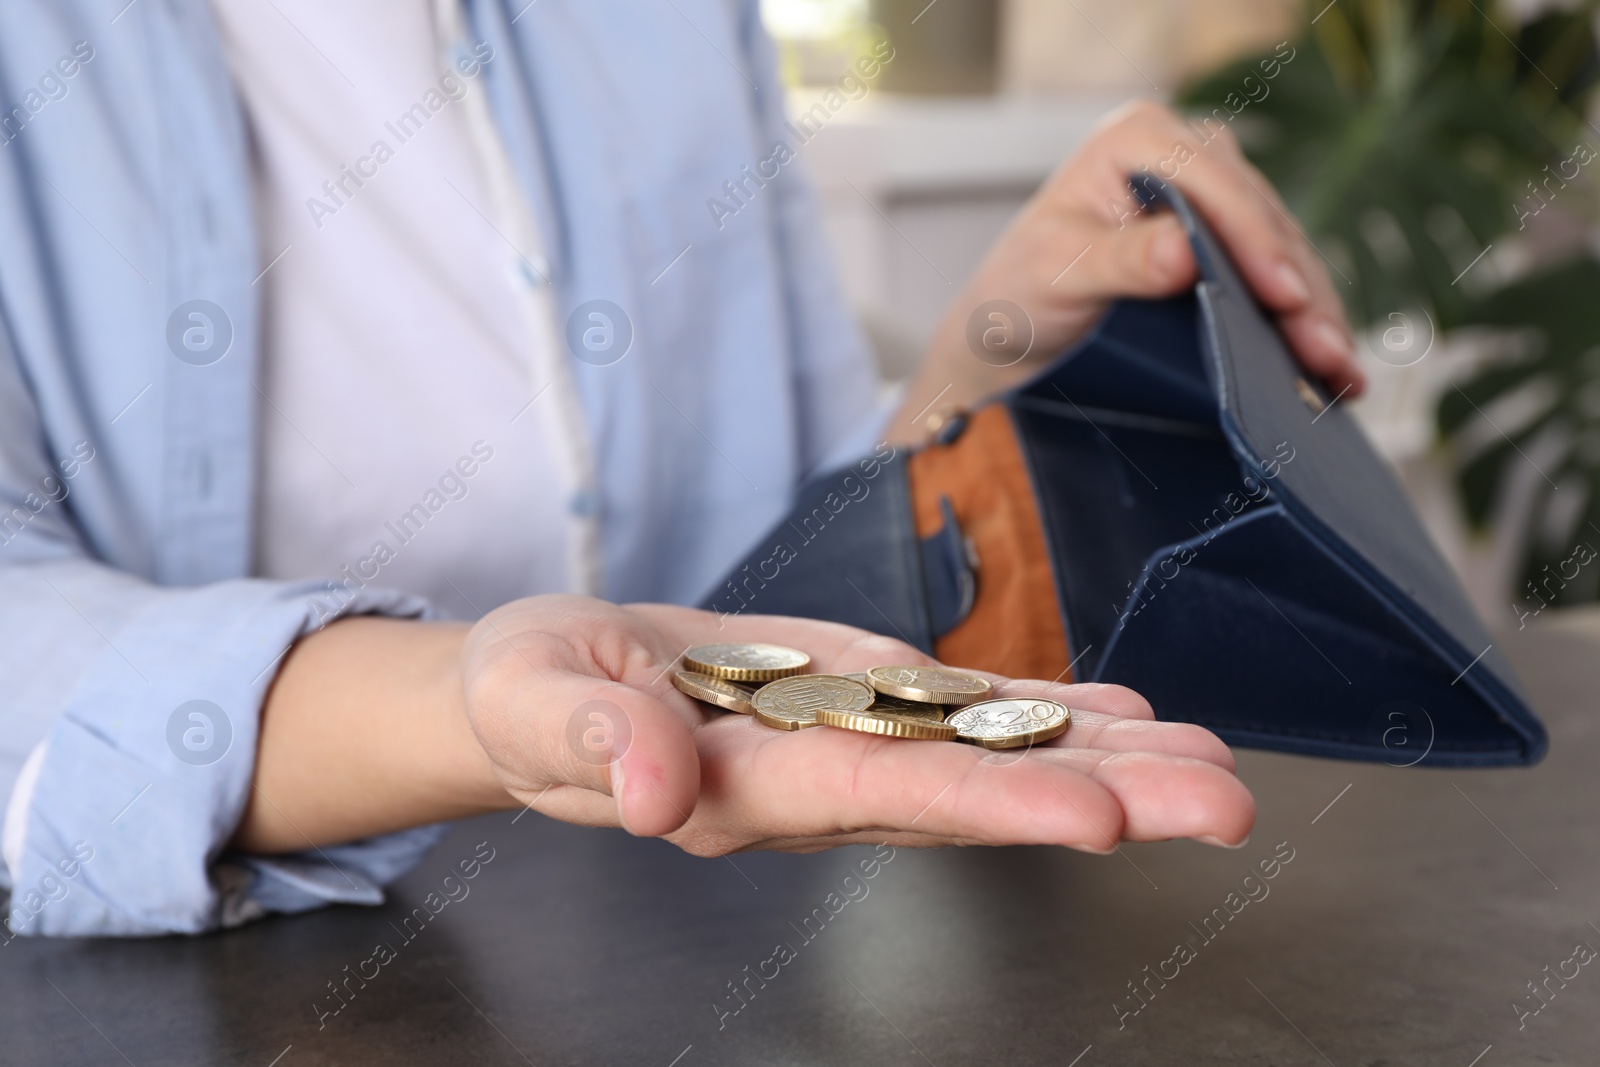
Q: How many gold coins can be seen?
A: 7